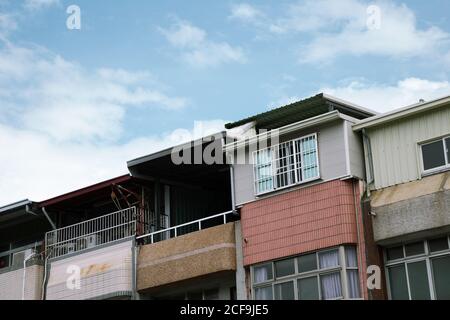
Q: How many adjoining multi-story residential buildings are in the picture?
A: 5